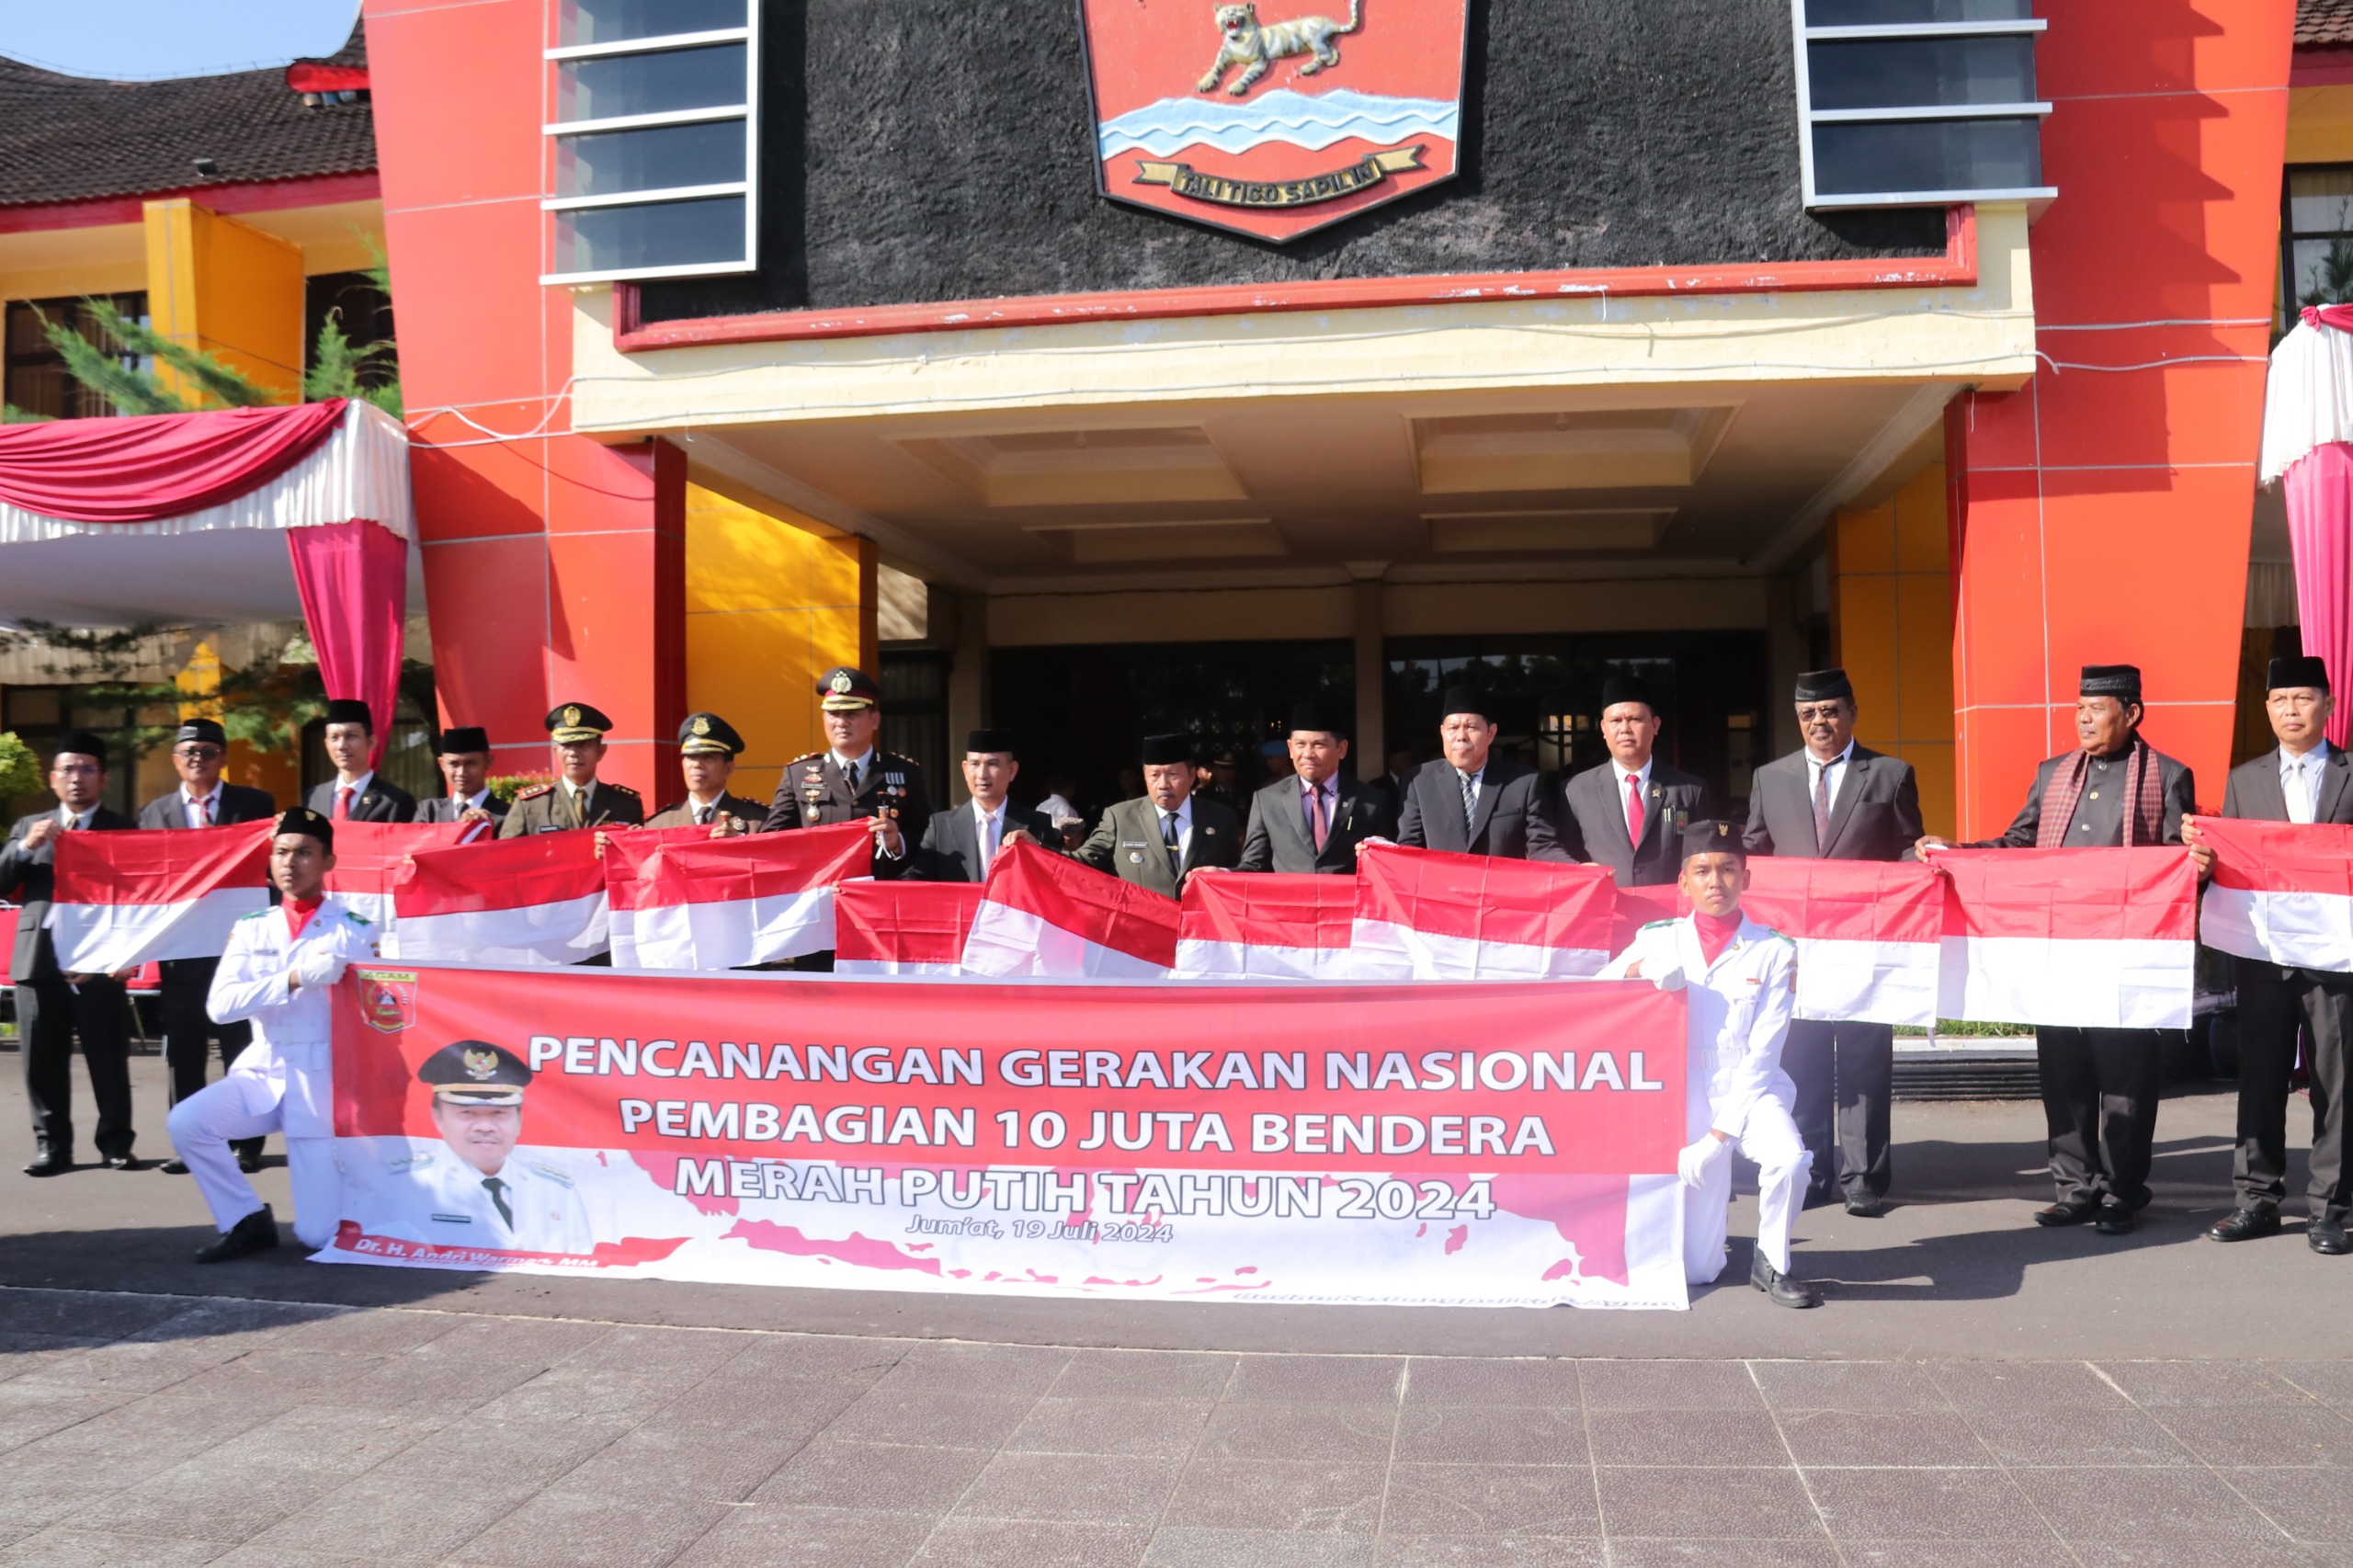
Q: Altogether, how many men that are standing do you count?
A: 15